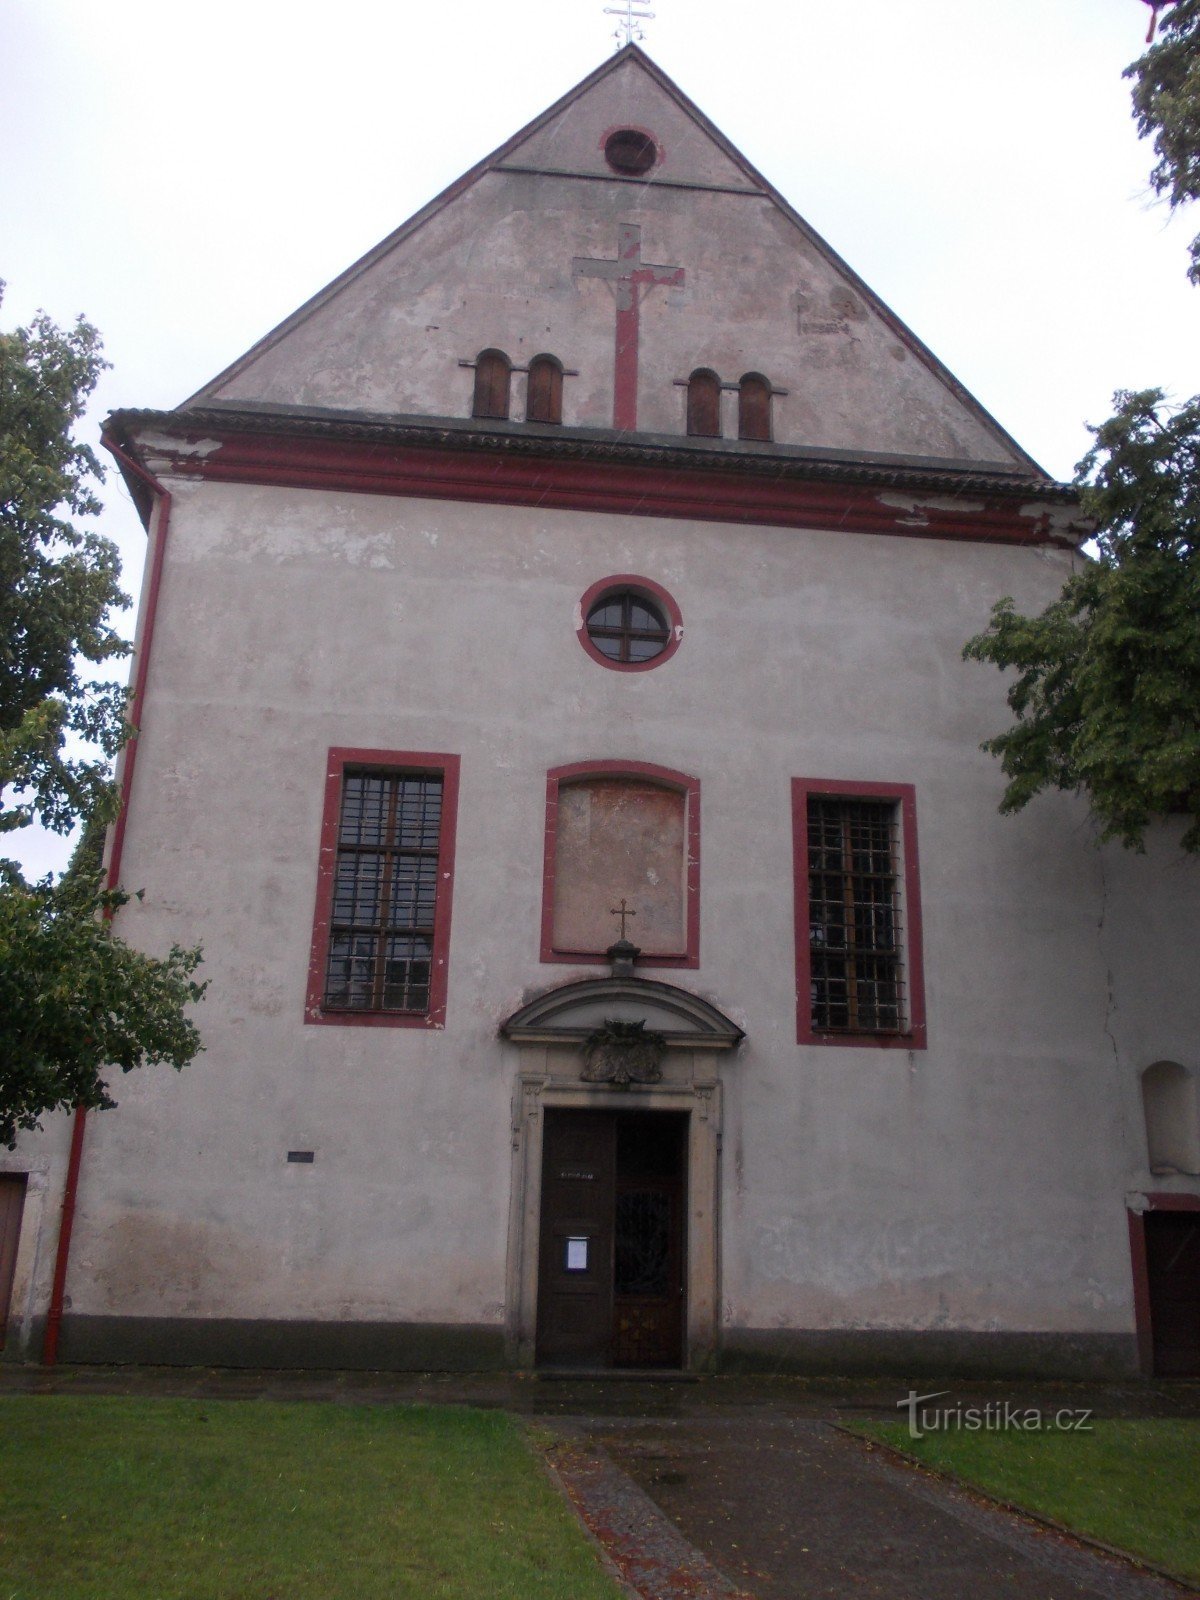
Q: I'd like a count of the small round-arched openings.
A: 4